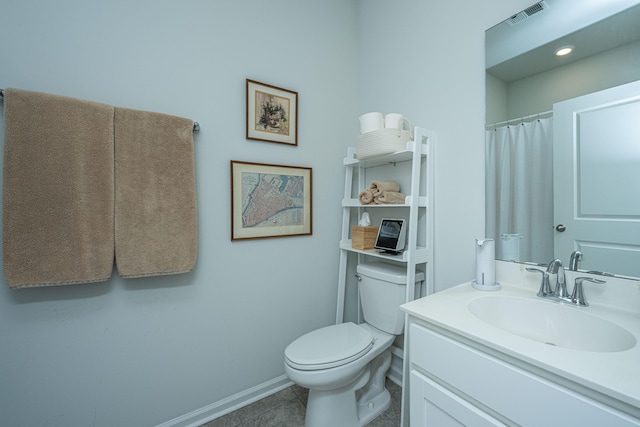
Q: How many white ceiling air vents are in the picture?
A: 1